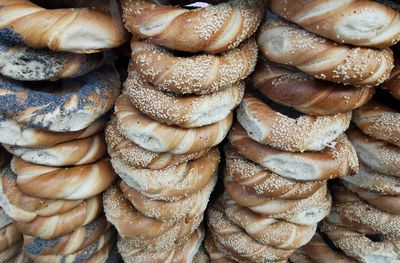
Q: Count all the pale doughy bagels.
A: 0